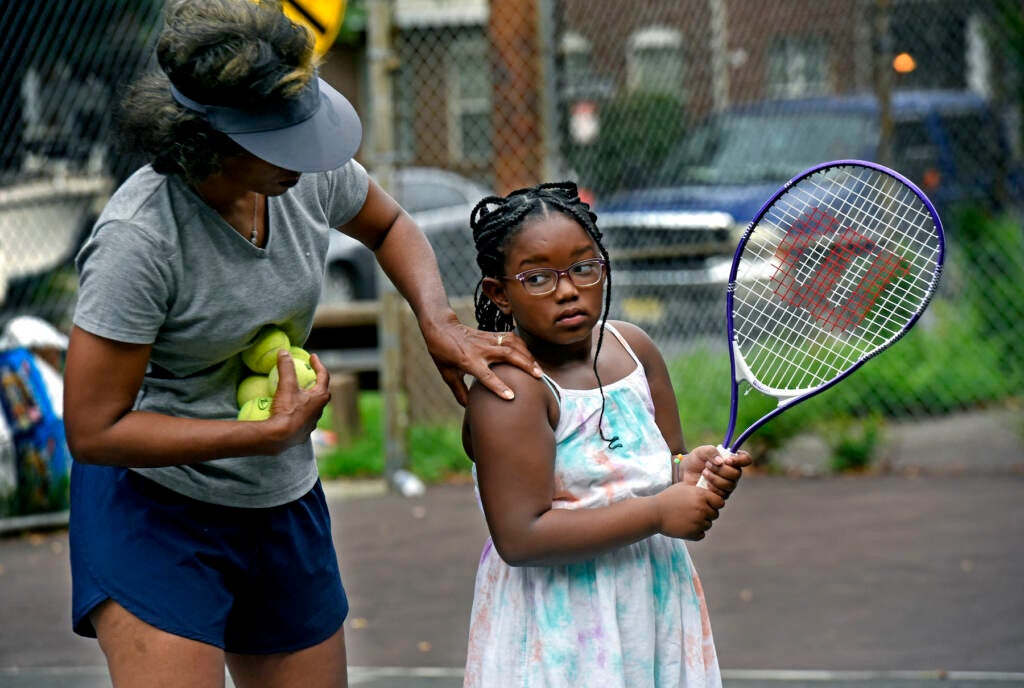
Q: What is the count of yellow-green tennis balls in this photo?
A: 5